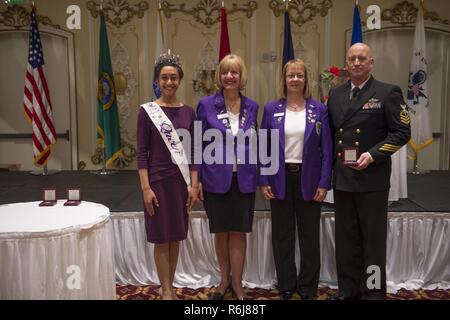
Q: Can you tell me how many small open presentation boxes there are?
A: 3